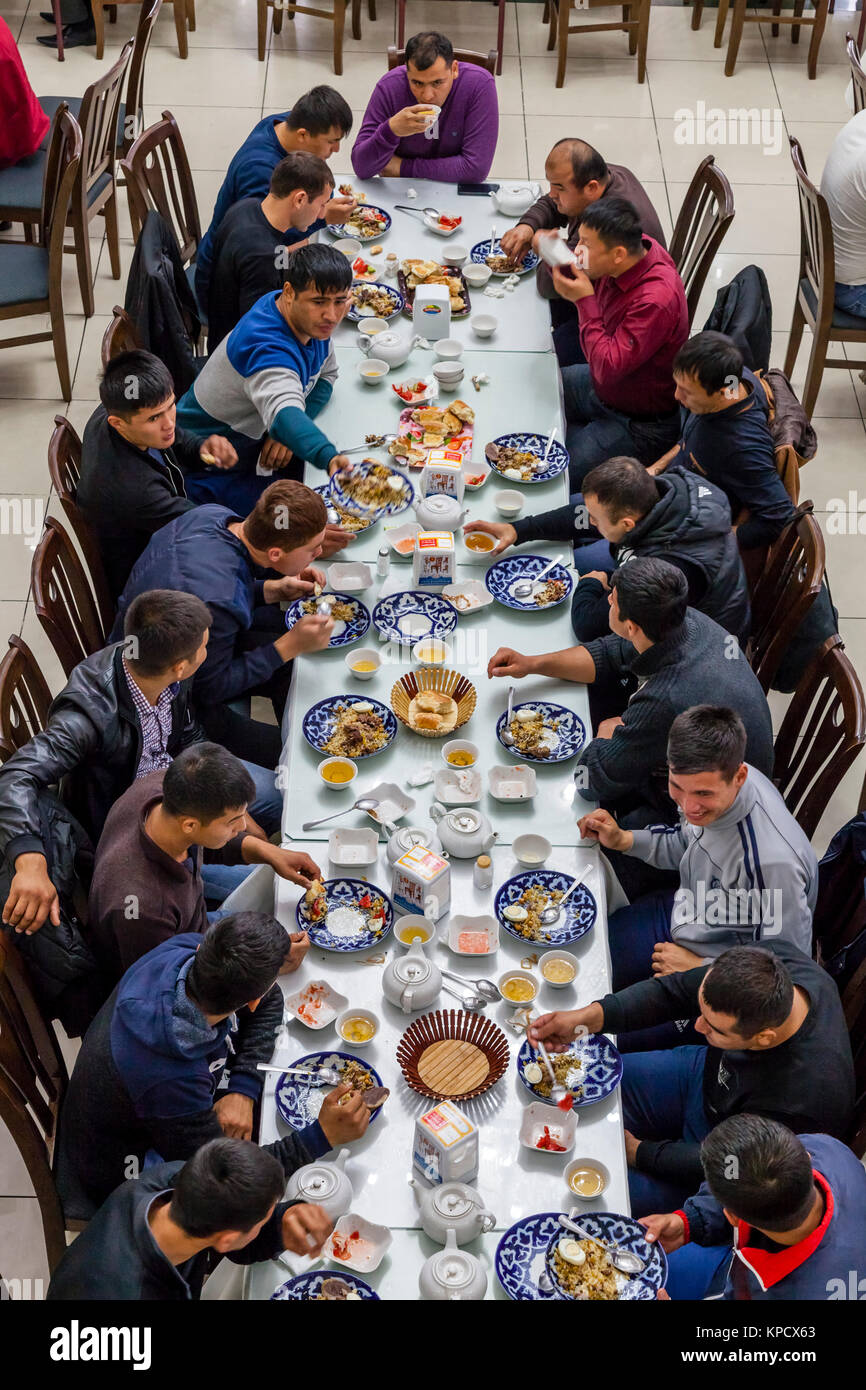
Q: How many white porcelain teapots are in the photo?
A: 9